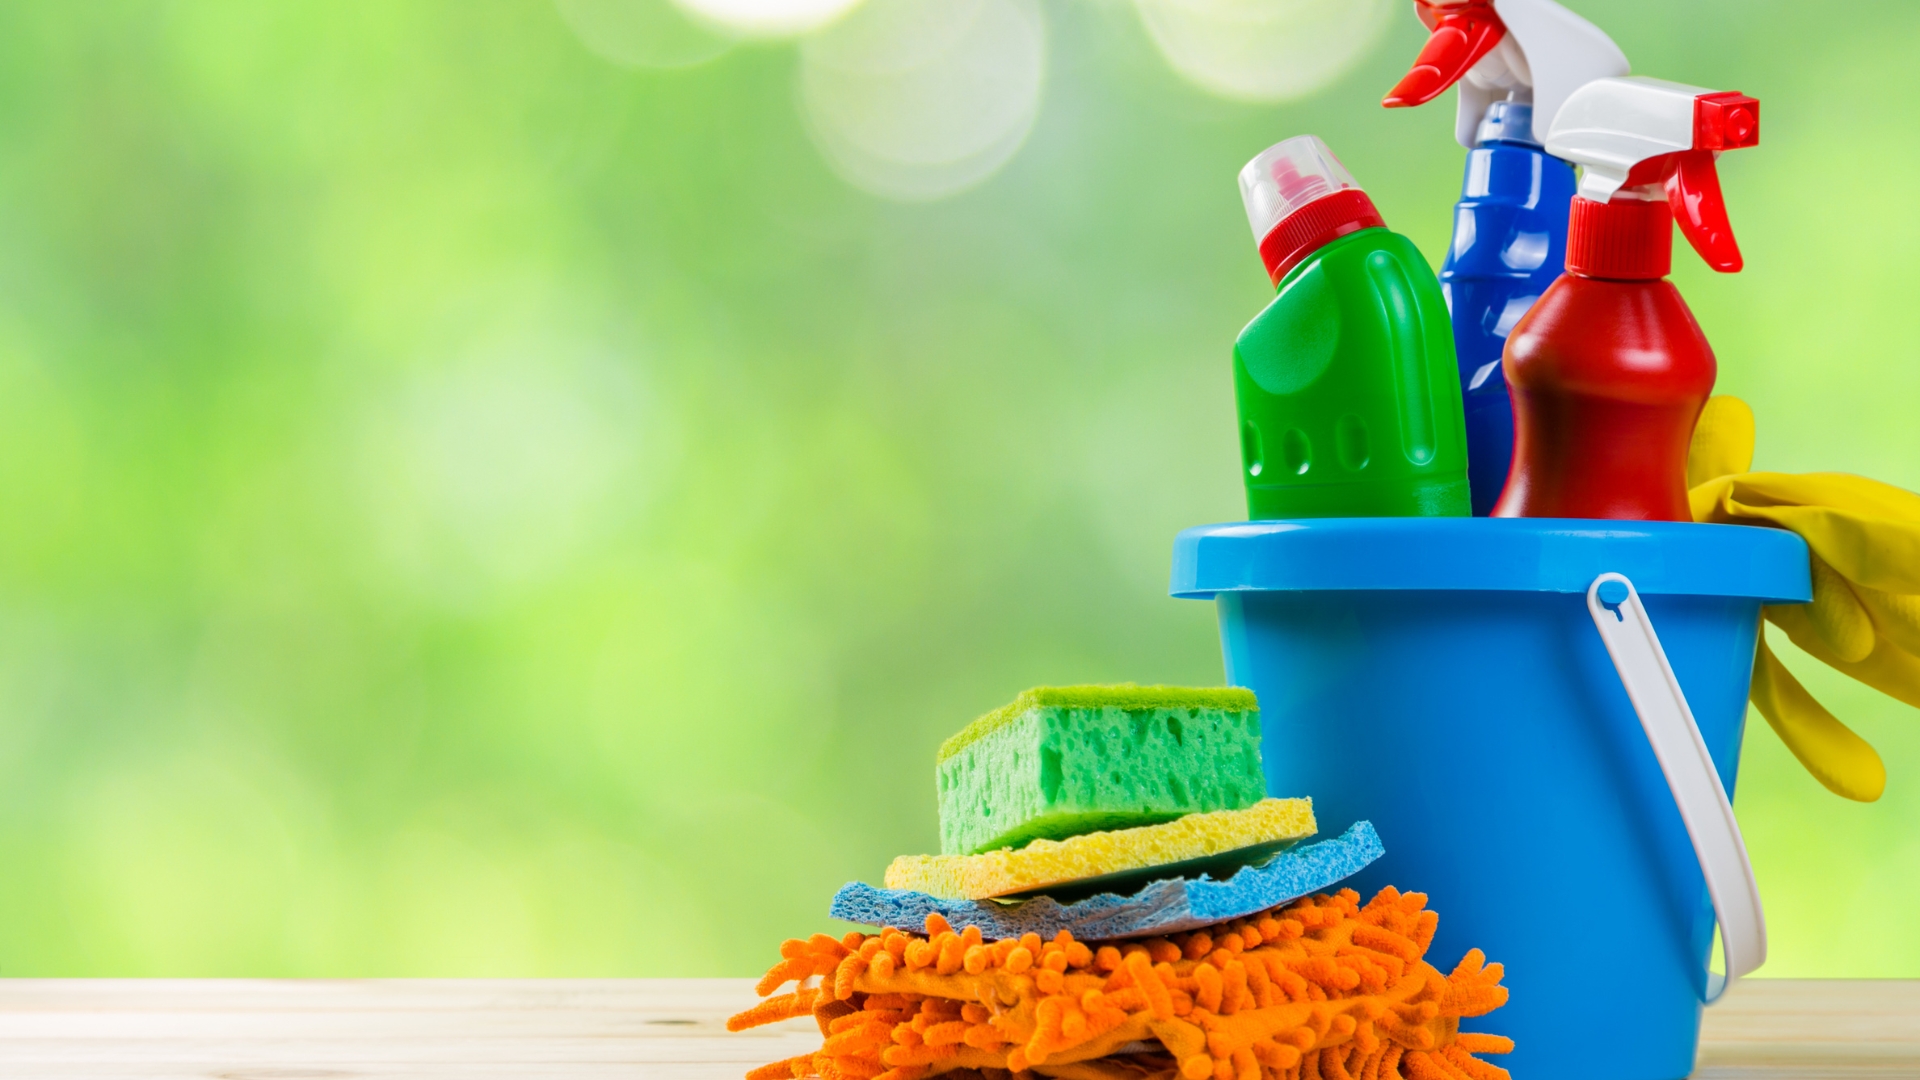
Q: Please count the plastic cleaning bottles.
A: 3